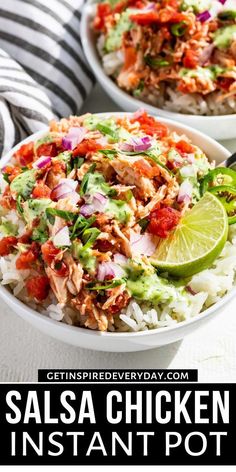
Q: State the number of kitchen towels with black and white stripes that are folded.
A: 1